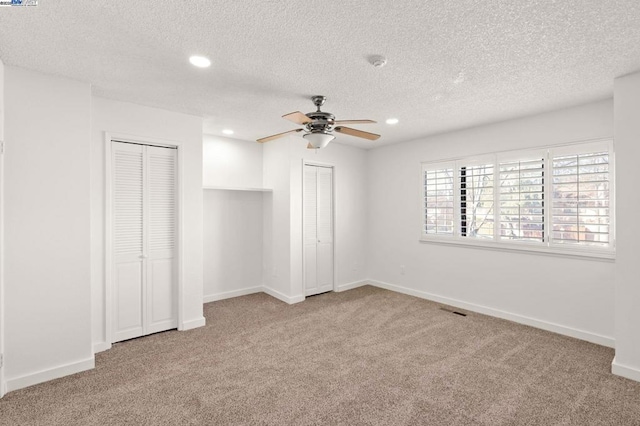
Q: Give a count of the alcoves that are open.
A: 1